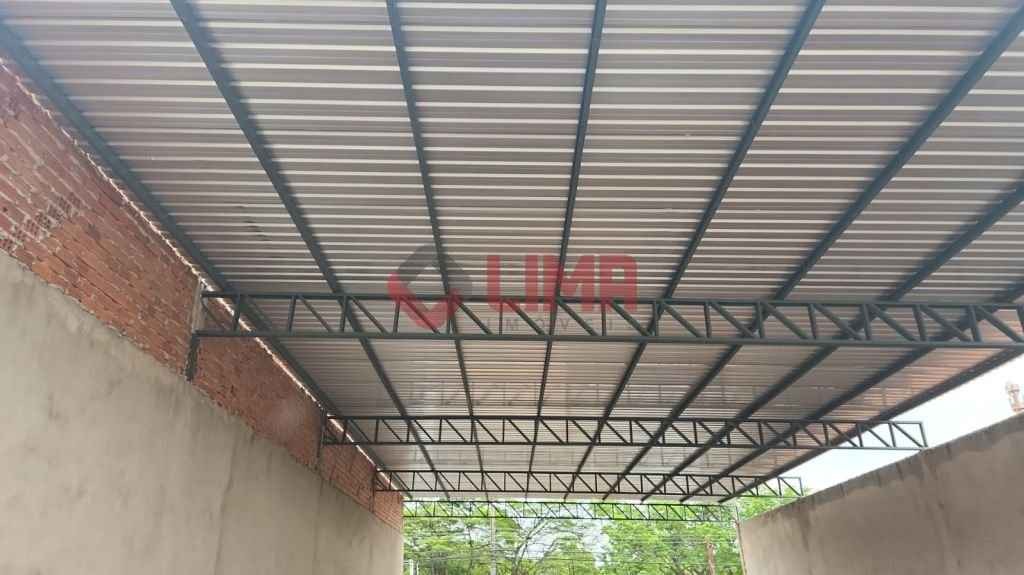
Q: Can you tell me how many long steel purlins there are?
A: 9